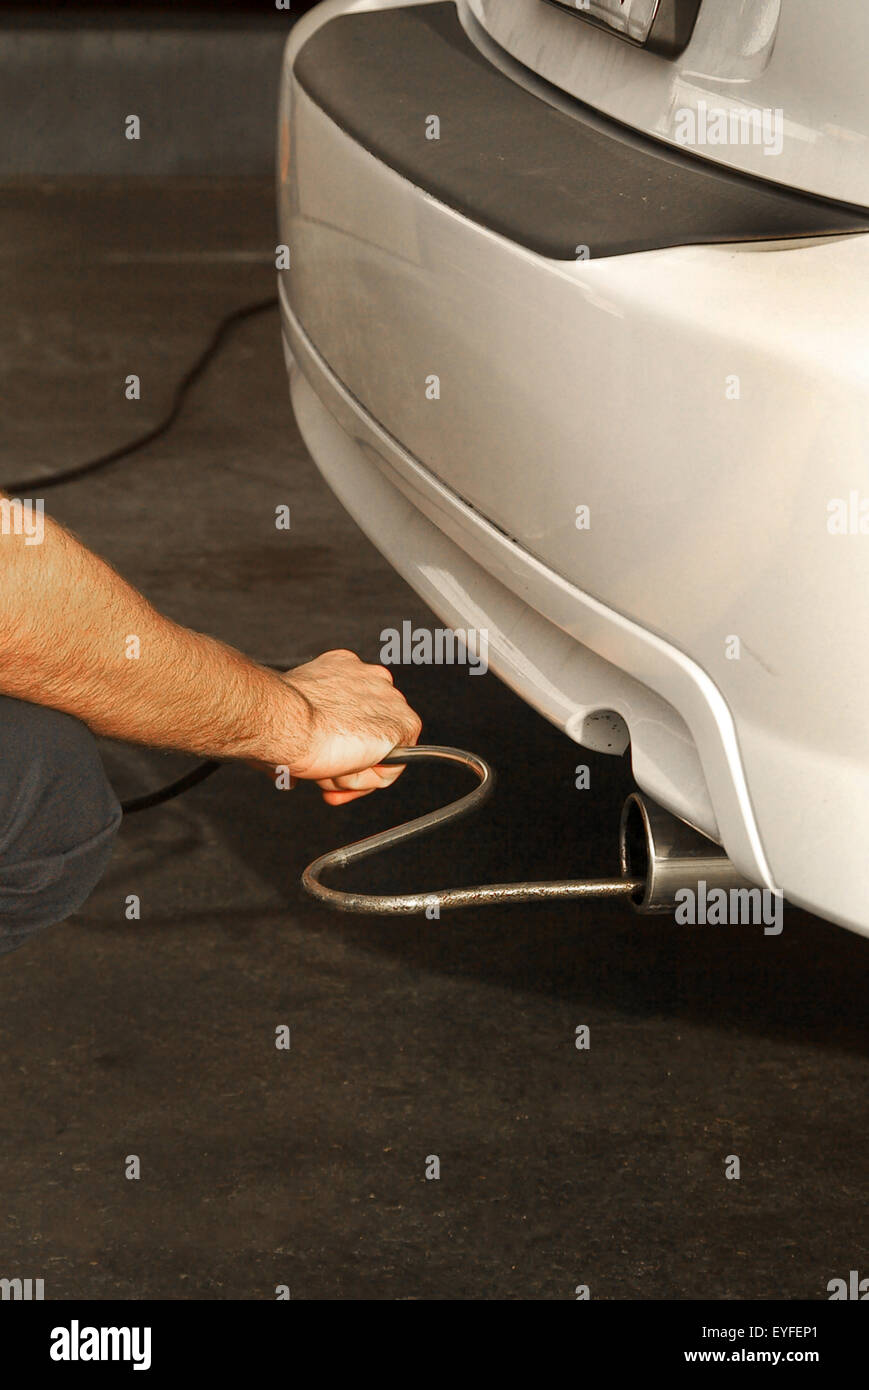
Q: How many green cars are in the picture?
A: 0